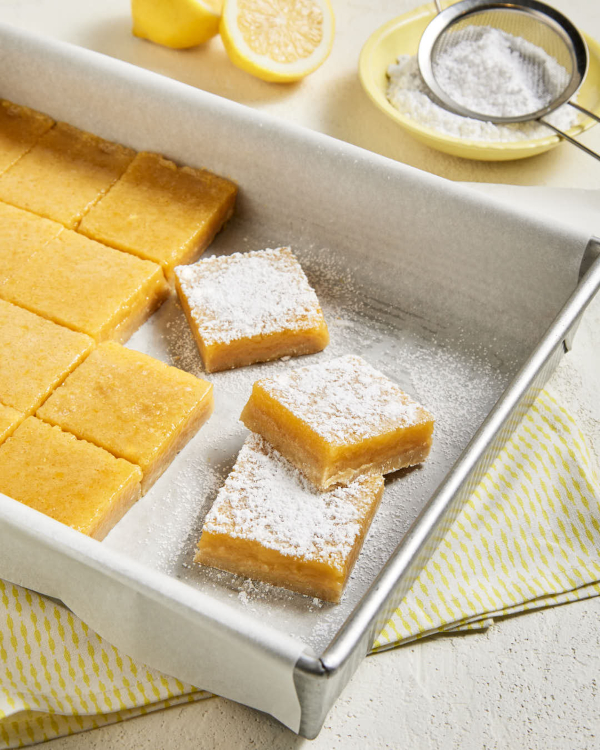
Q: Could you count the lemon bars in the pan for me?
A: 12